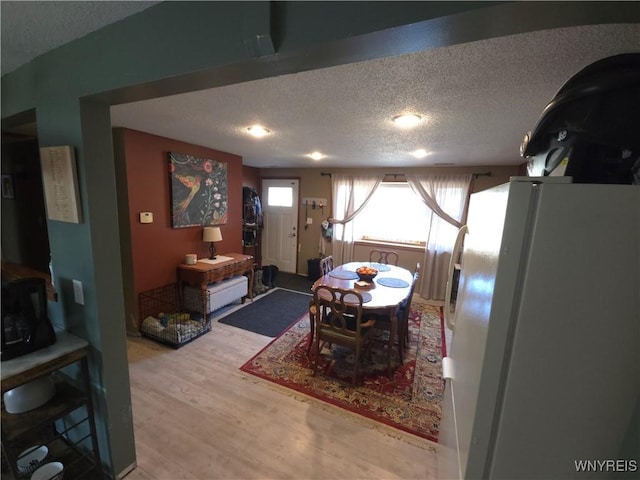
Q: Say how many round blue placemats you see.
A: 4